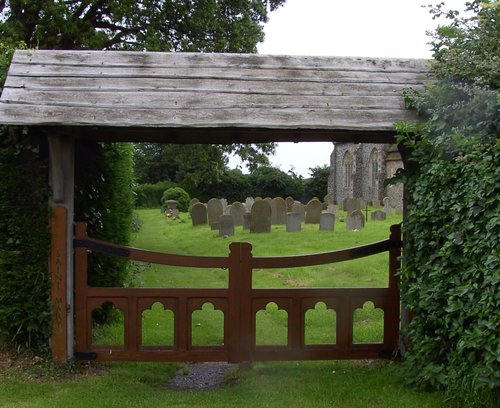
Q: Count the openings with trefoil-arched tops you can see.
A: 6